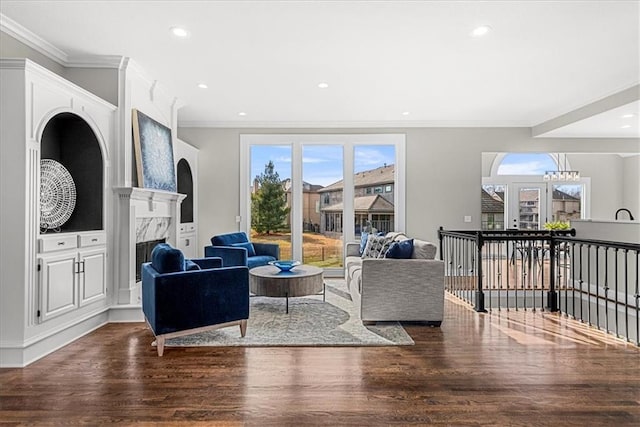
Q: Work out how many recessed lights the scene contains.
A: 8